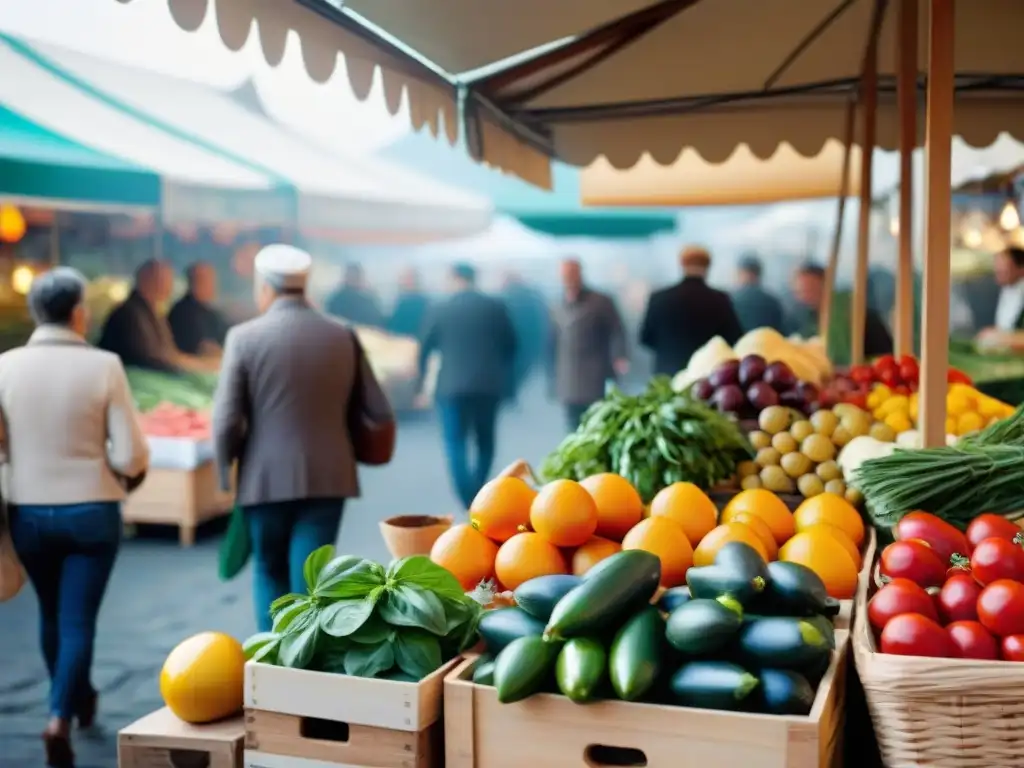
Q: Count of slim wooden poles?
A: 4